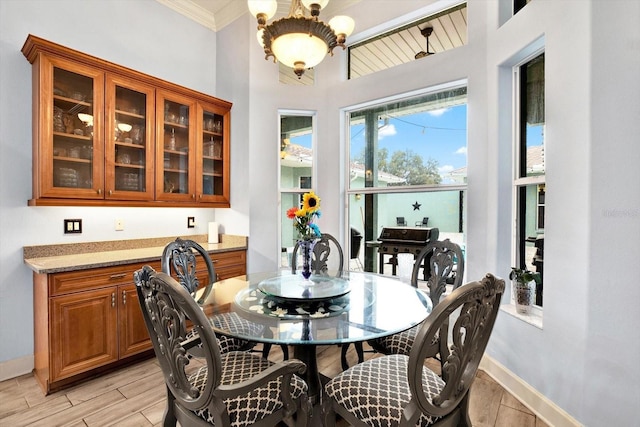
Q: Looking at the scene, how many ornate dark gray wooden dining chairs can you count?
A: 5